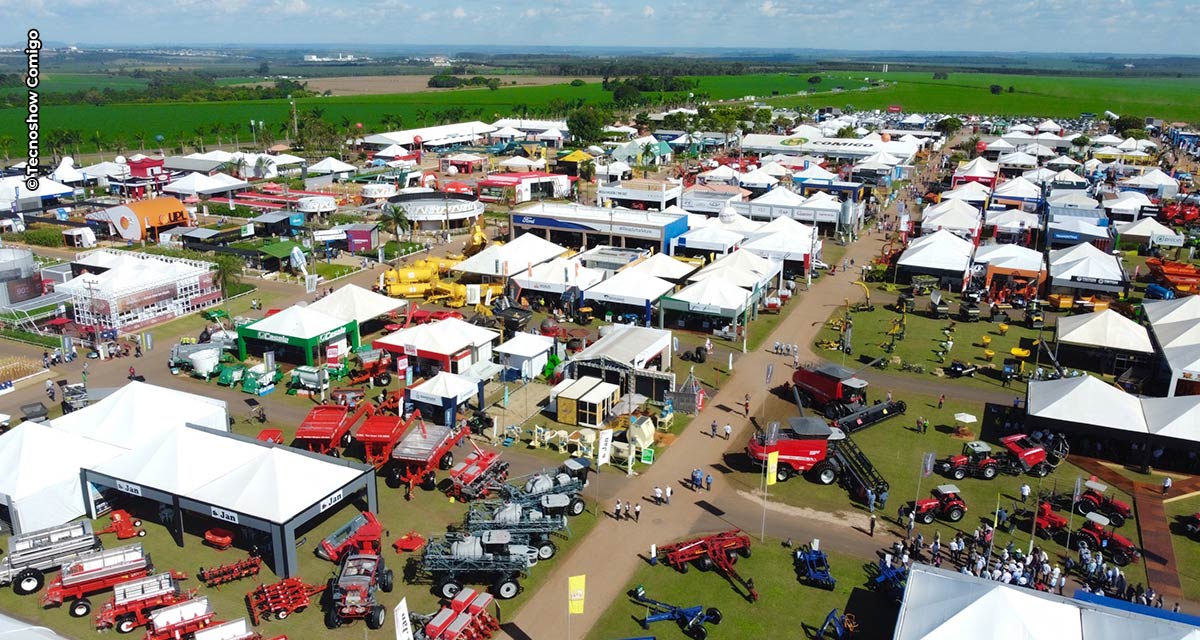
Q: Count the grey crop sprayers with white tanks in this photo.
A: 3